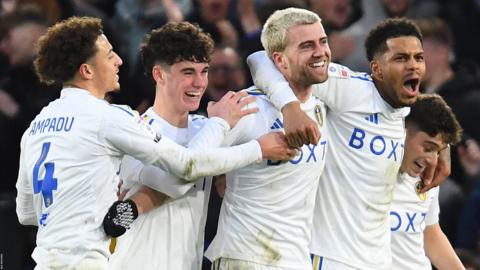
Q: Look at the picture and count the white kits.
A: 5